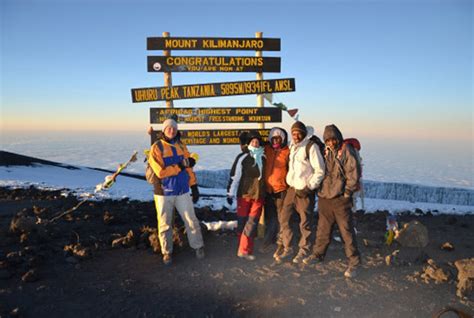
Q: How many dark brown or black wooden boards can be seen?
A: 5